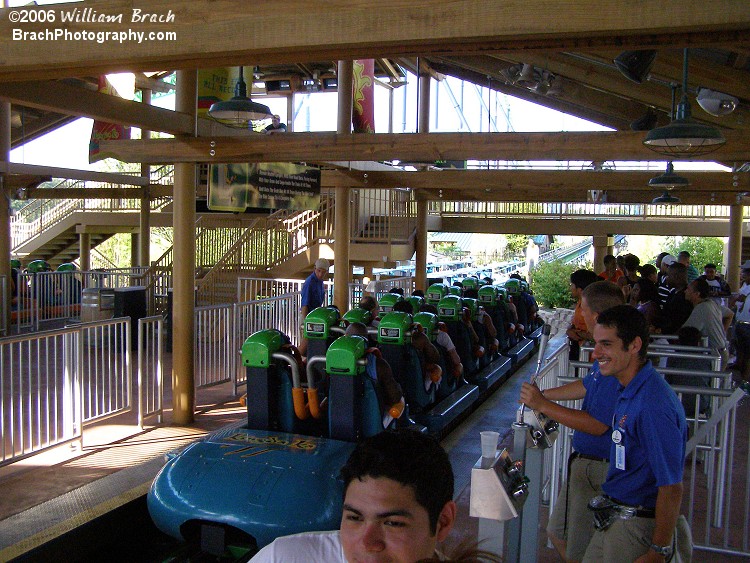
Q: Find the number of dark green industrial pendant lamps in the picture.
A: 4